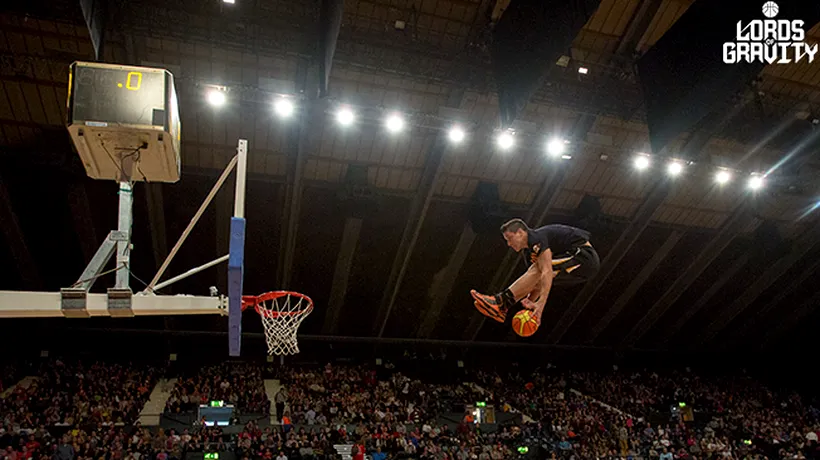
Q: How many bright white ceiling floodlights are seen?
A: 11